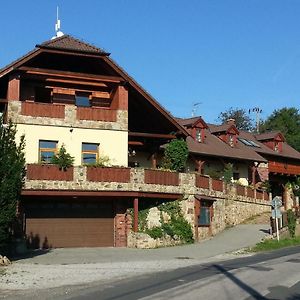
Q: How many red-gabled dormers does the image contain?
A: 3